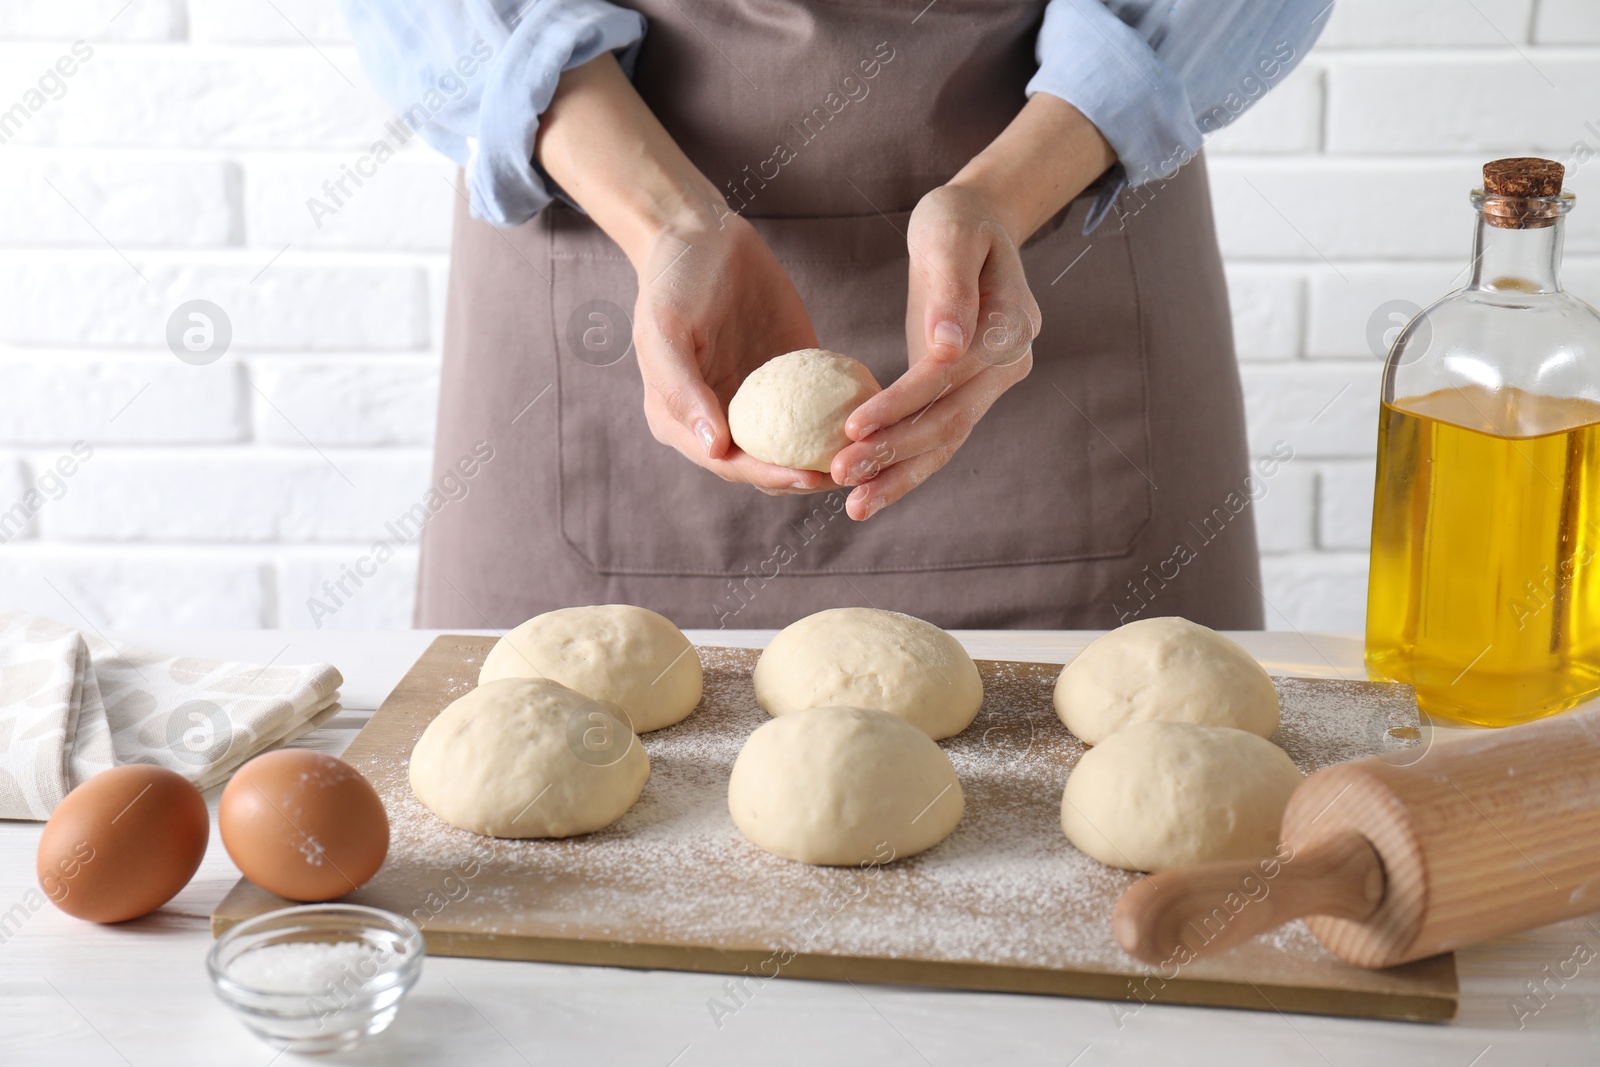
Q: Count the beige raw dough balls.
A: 7